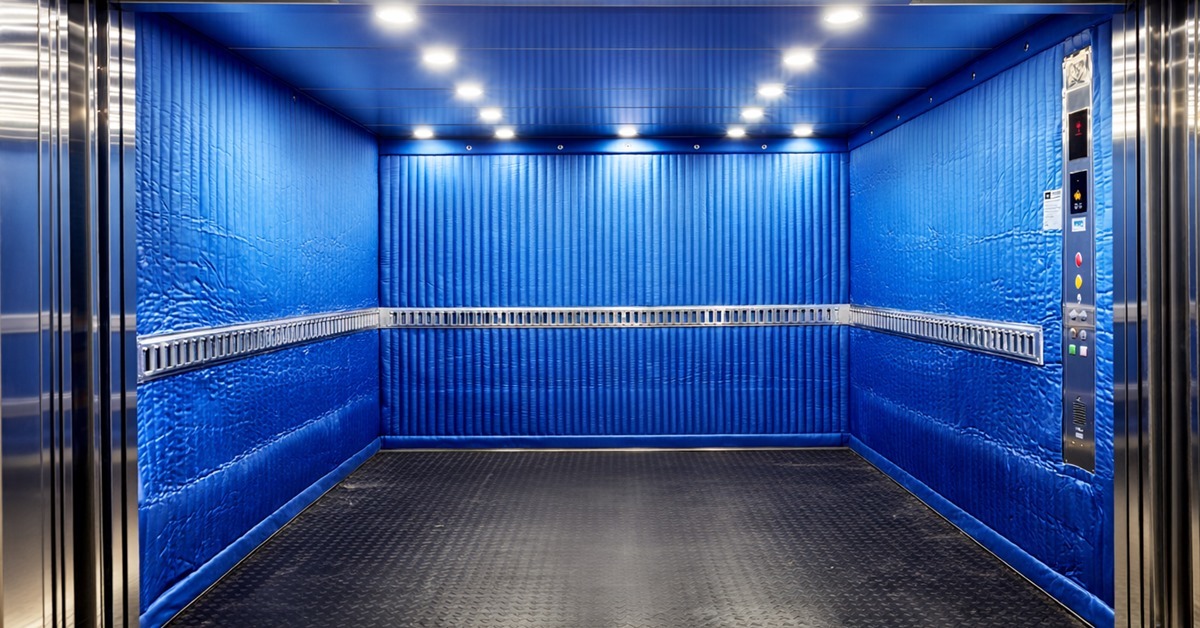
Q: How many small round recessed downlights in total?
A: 13